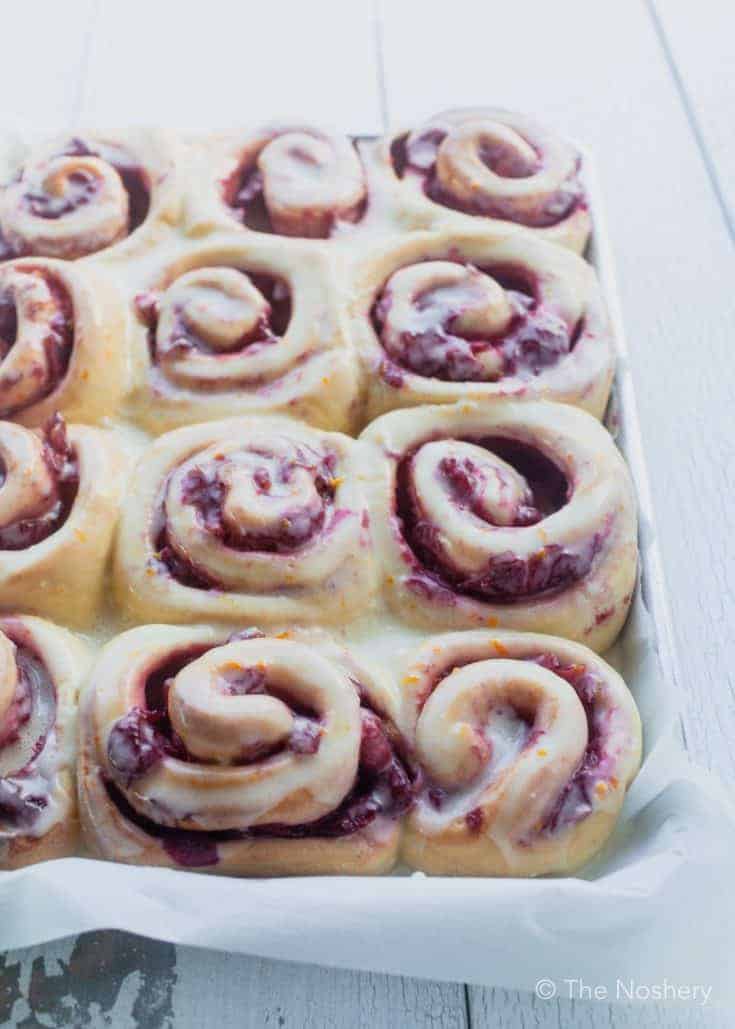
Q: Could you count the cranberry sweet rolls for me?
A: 12